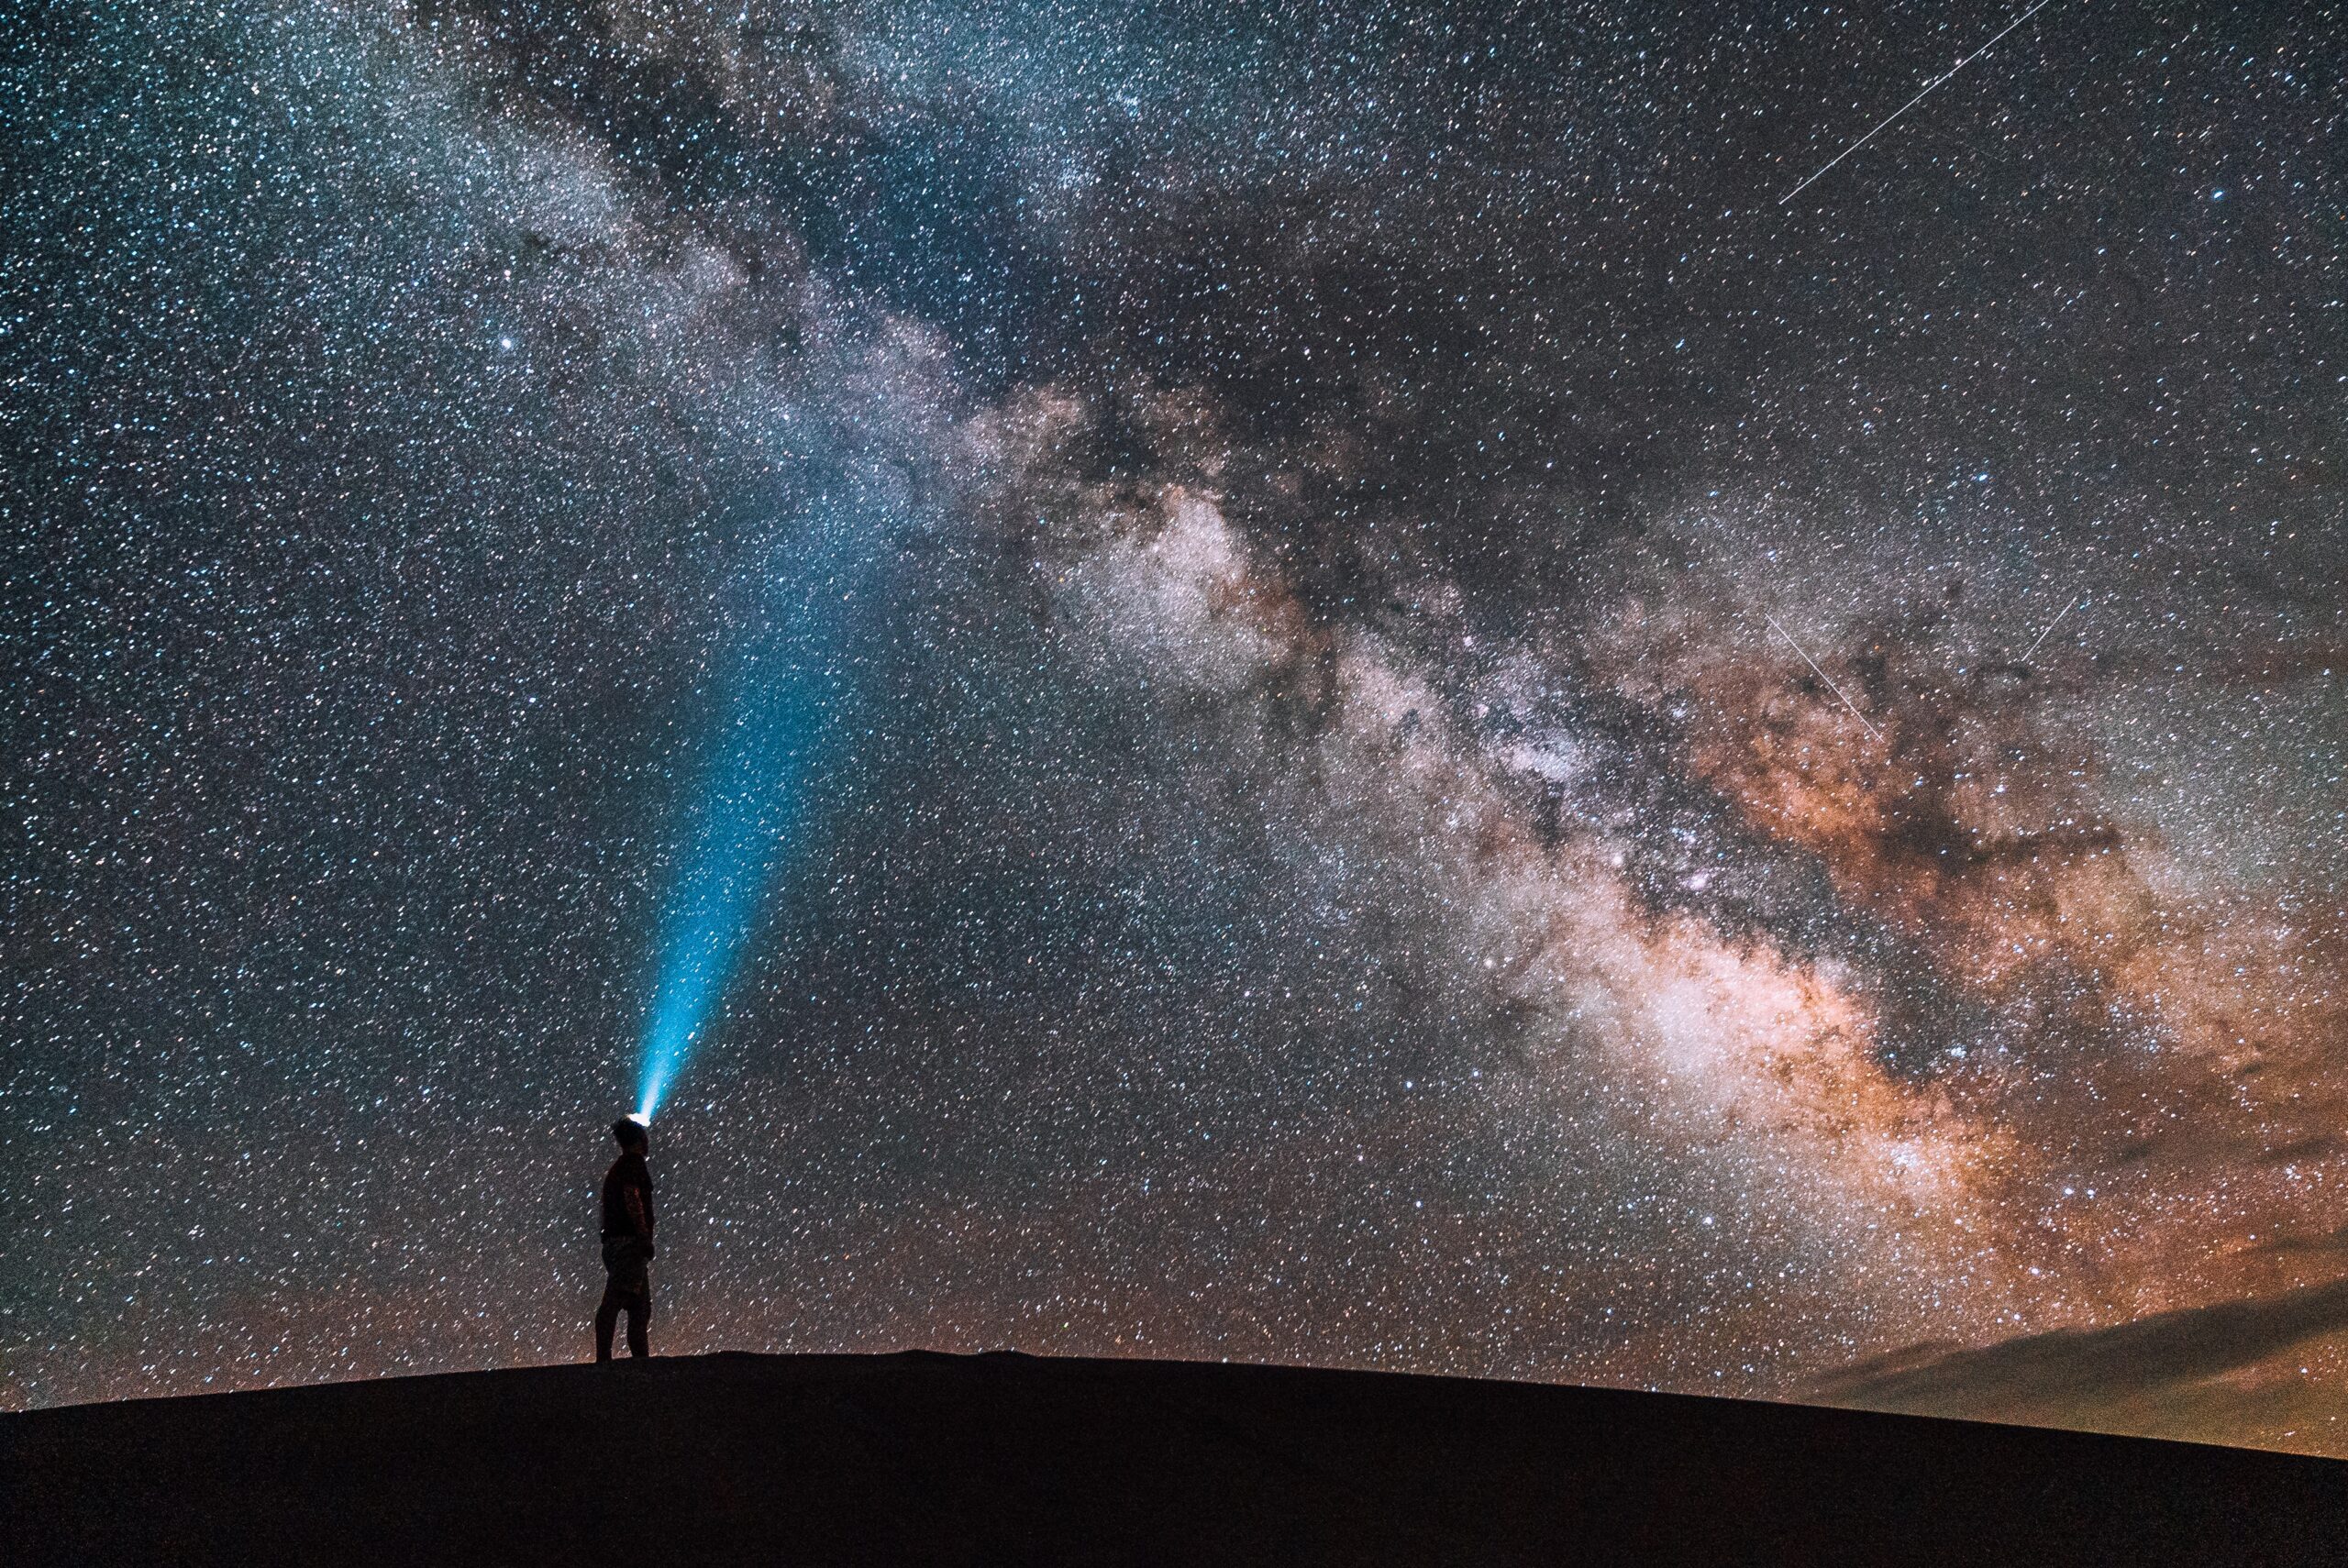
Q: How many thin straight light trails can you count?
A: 3